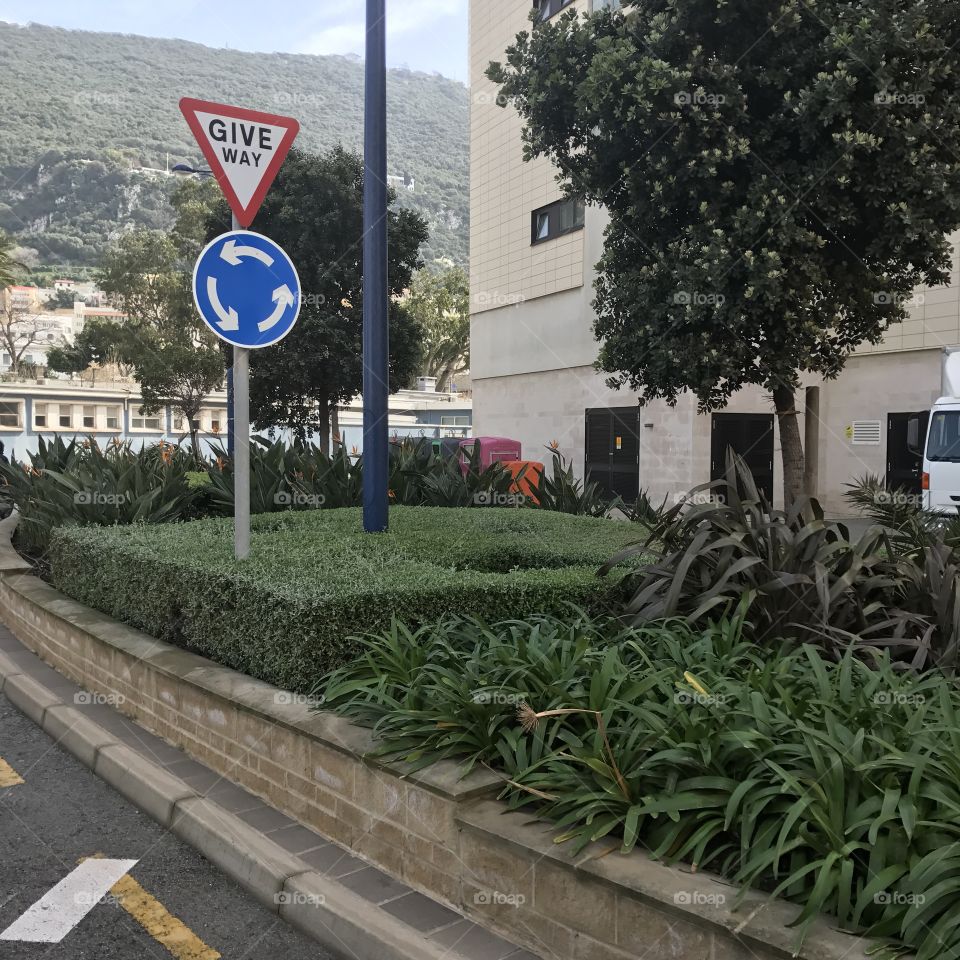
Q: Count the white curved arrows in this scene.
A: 3